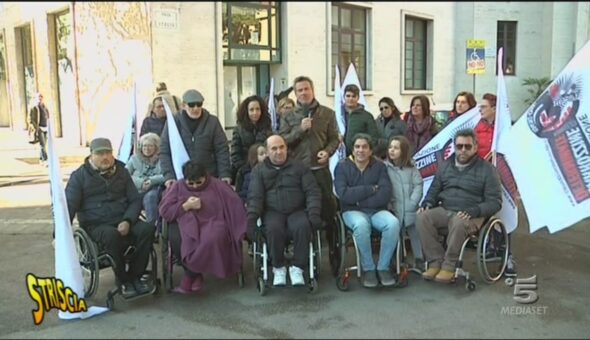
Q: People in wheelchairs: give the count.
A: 5